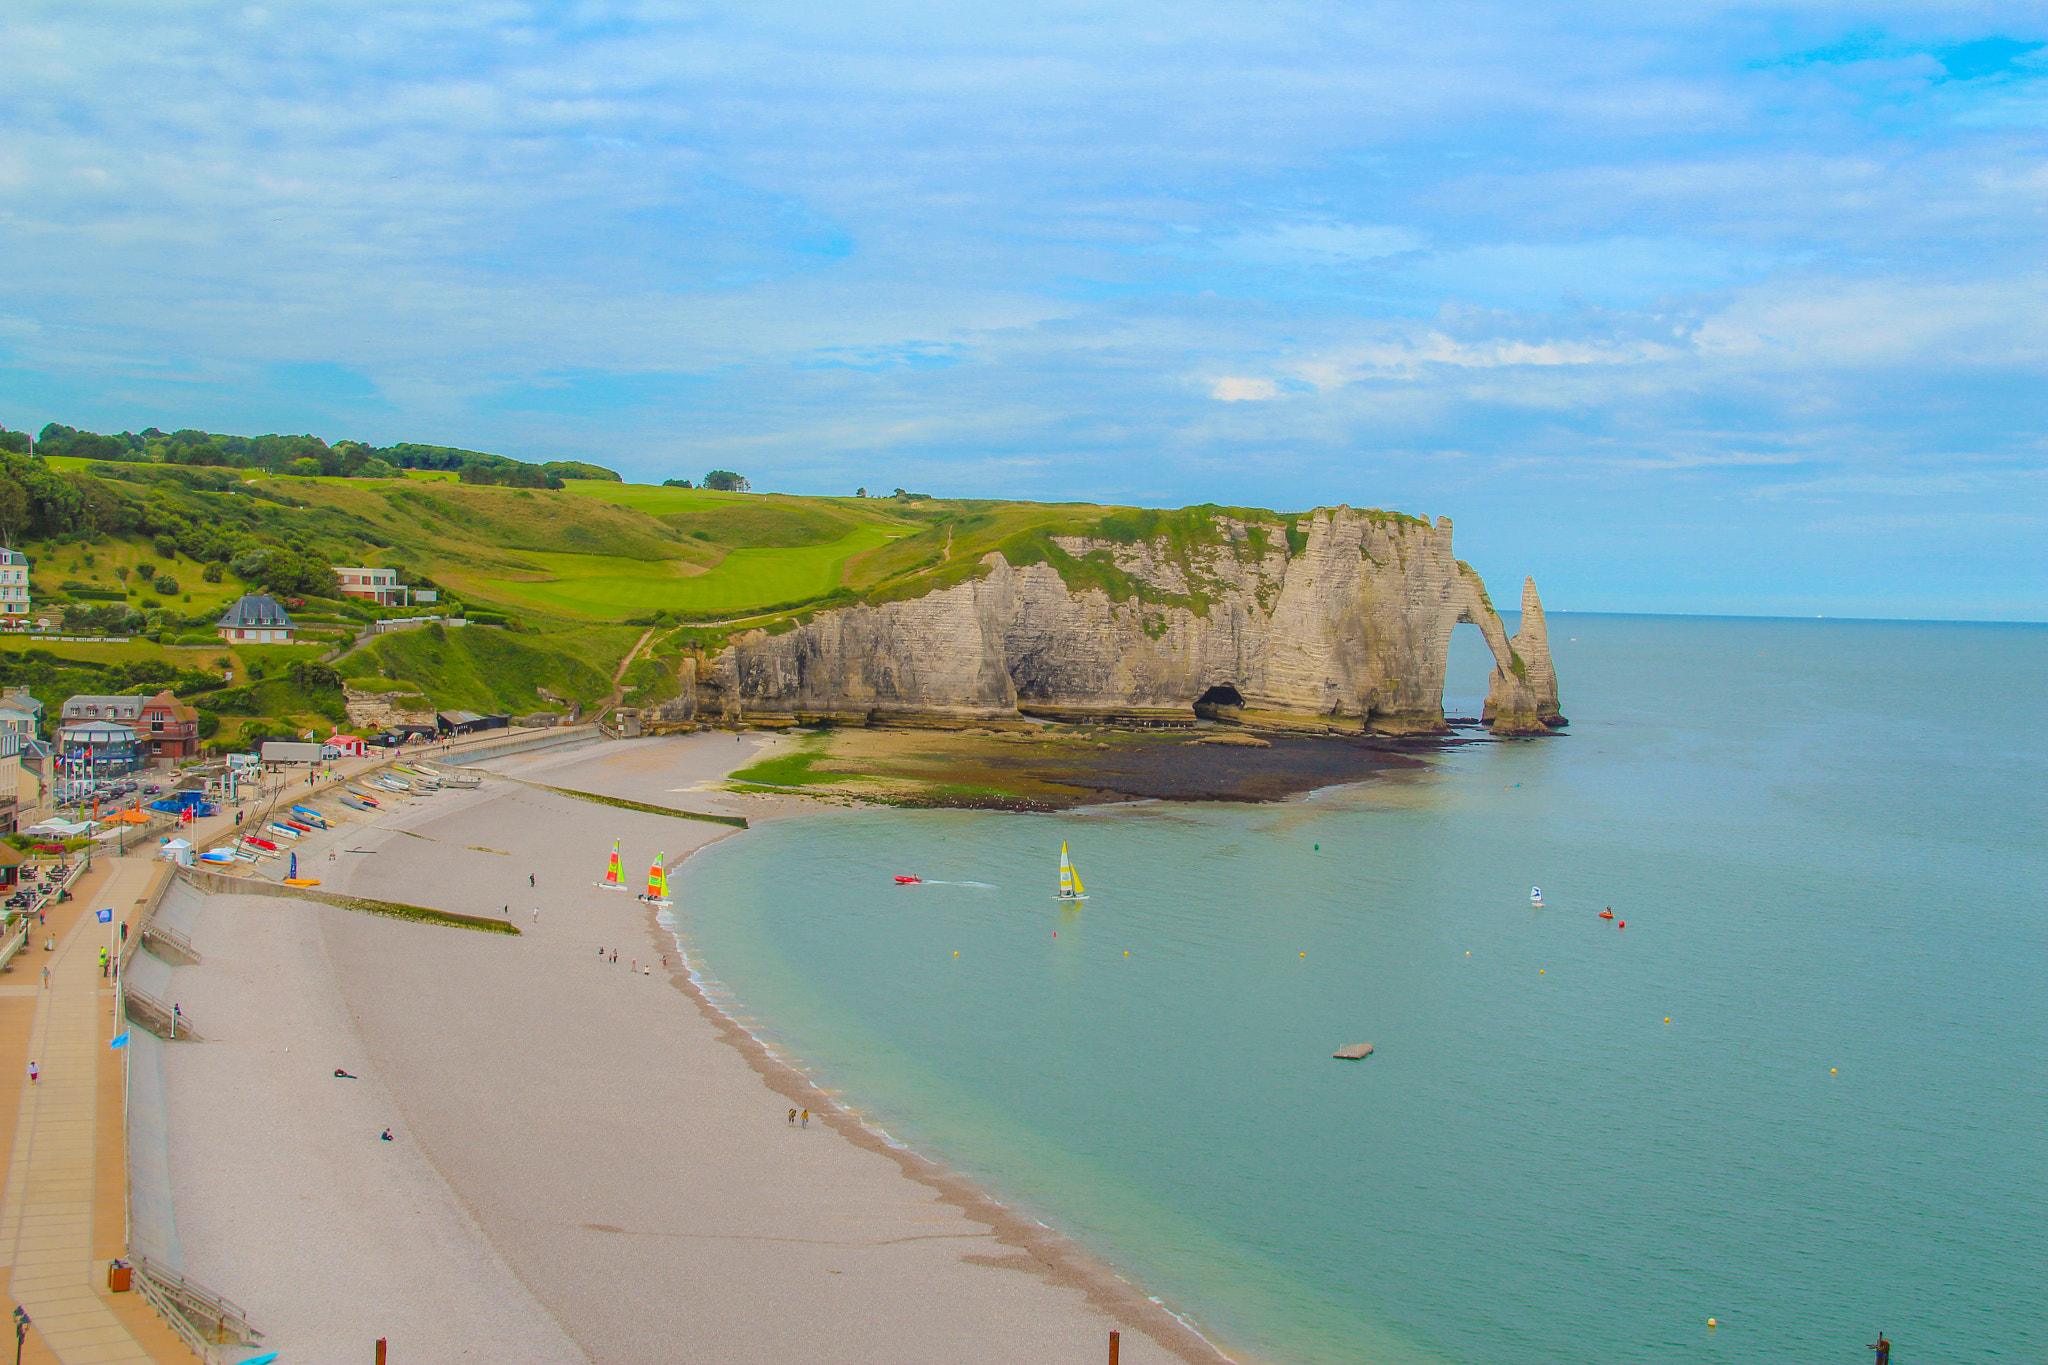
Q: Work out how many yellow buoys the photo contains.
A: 8